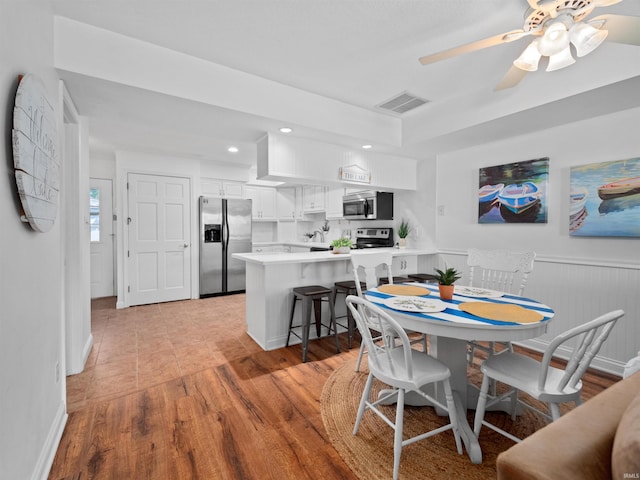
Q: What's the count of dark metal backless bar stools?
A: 4